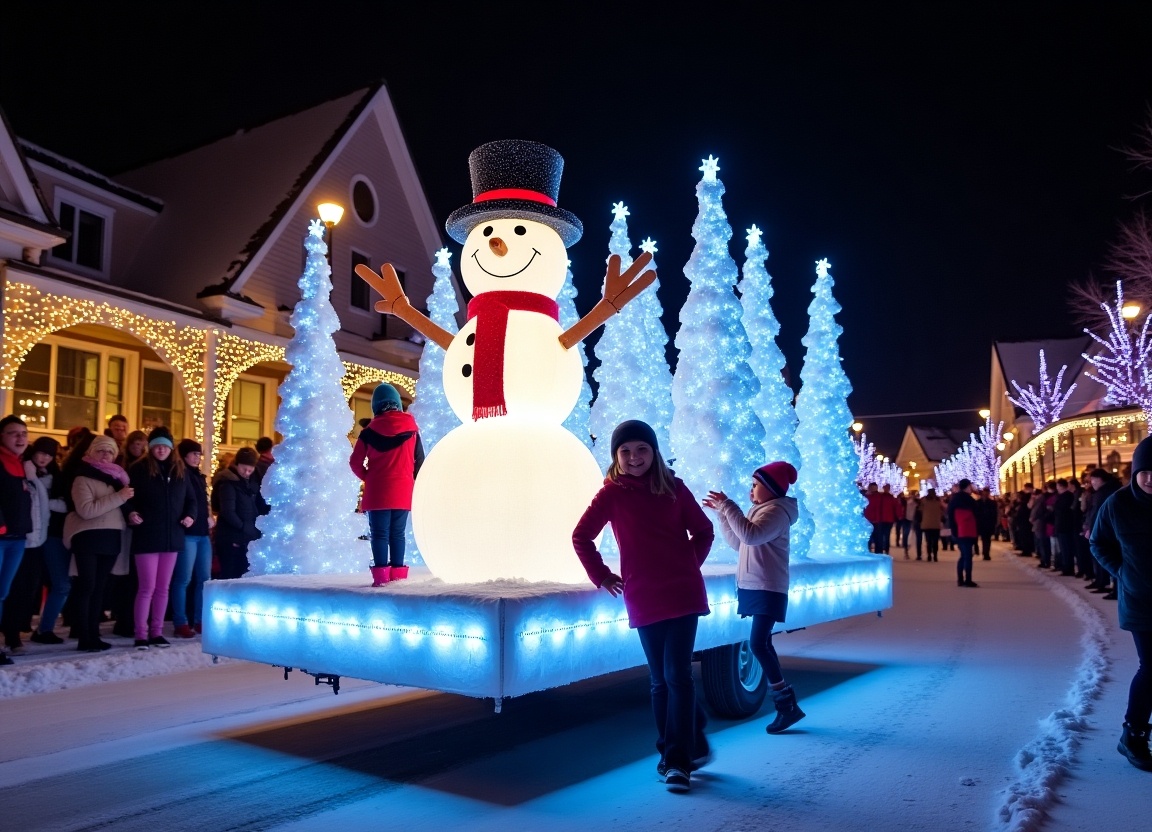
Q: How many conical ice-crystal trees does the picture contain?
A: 8